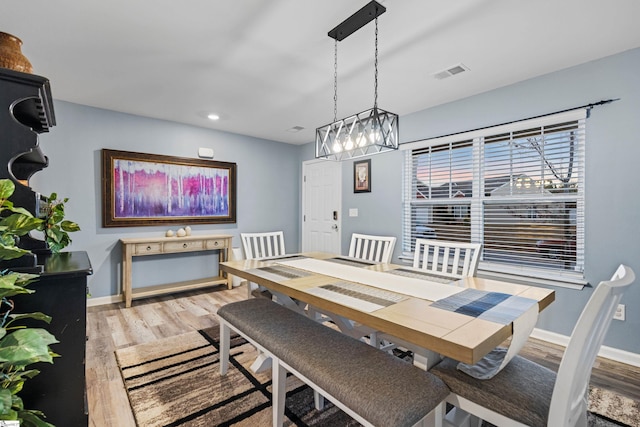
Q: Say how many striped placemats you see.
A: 6